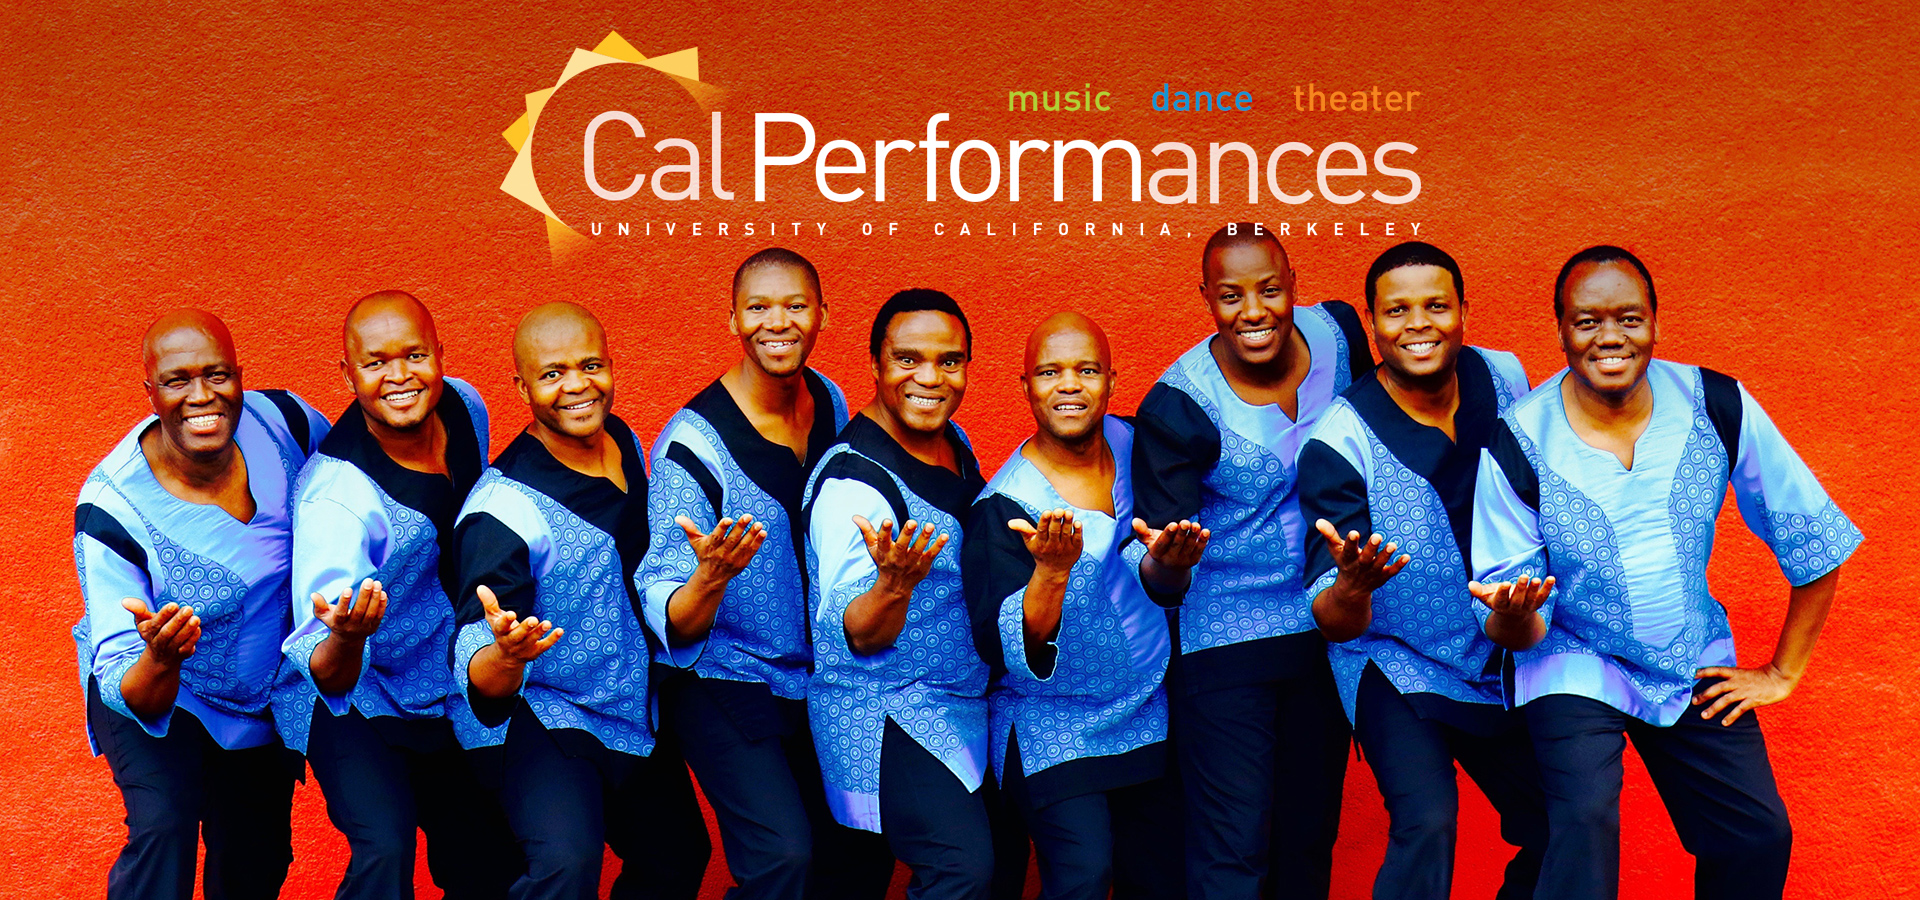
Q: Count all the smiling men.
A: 9